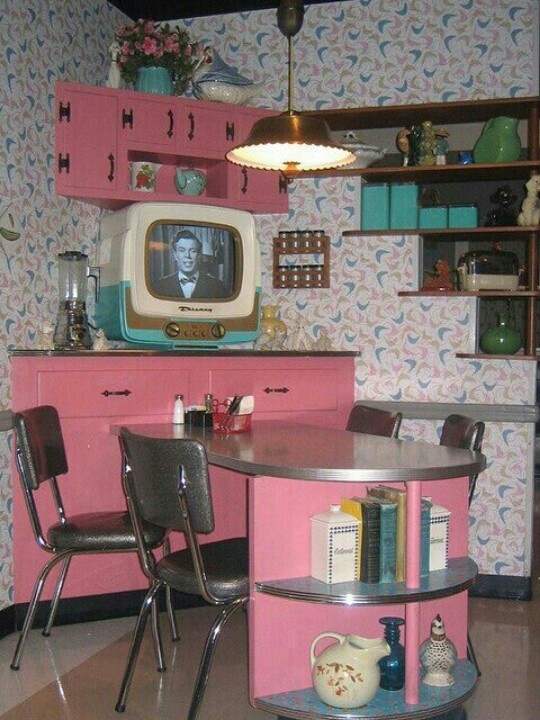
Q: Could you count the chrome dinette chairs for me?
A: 4